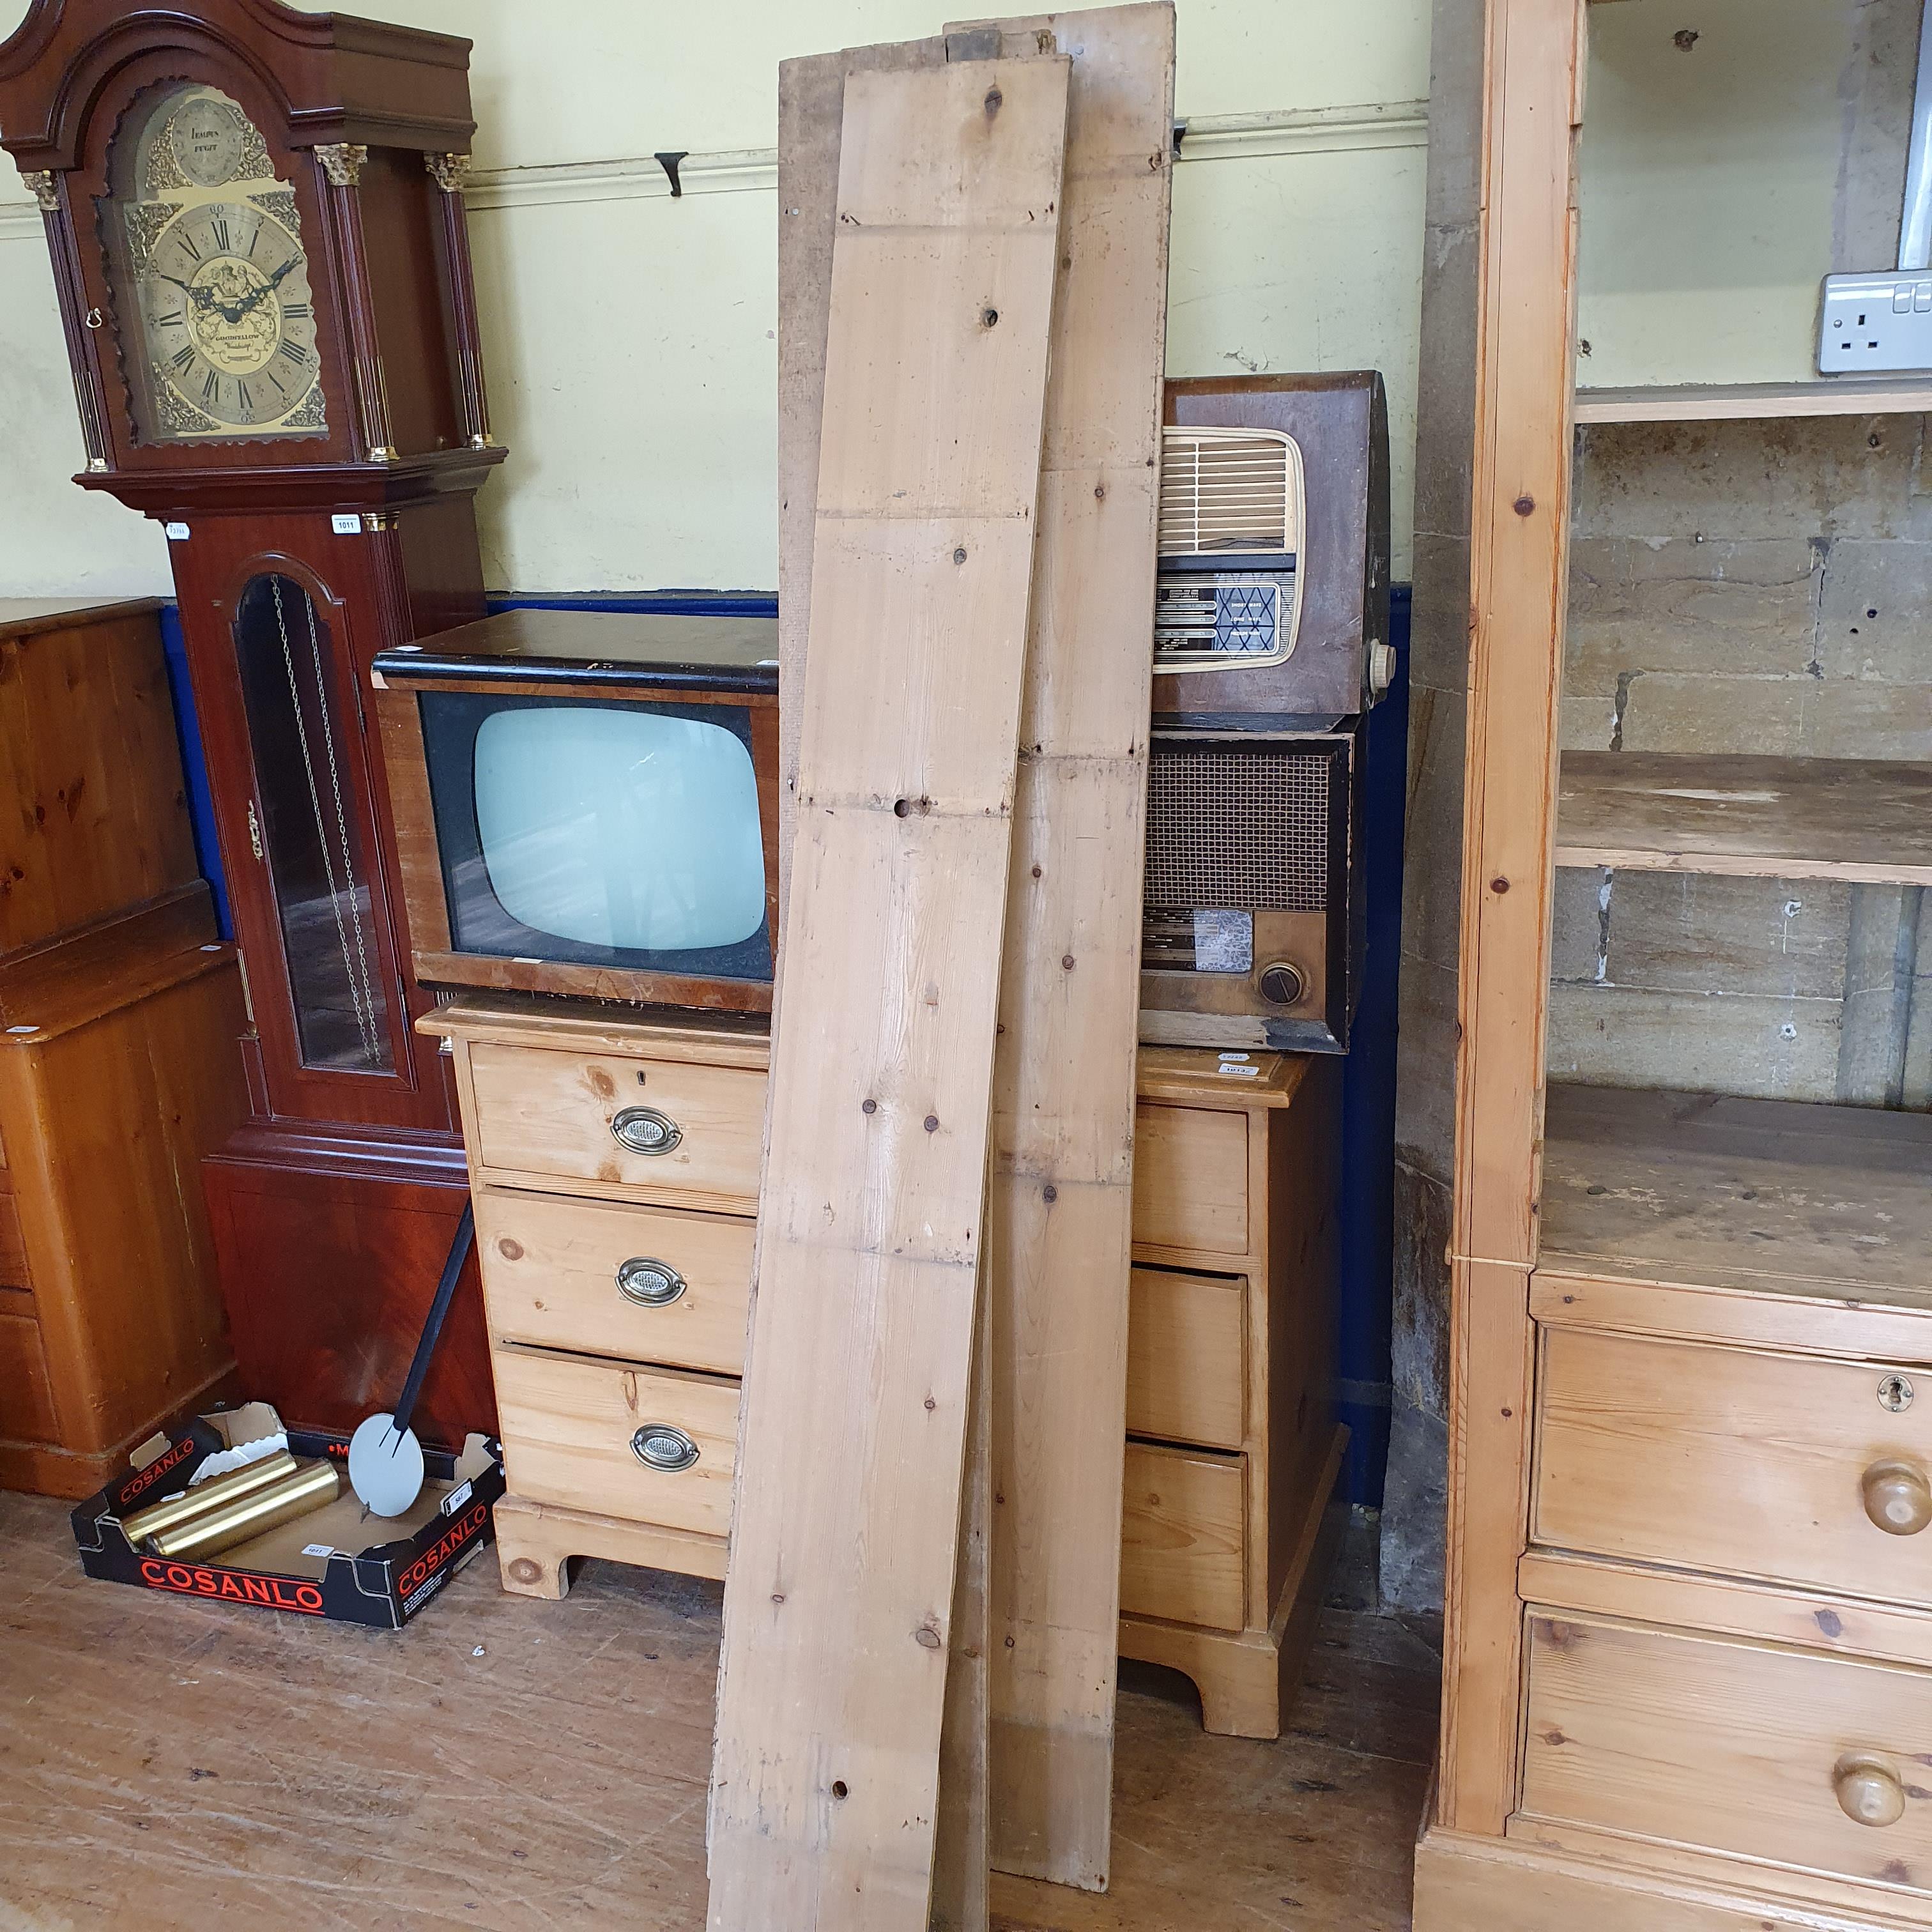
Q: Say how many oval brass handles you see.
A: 3